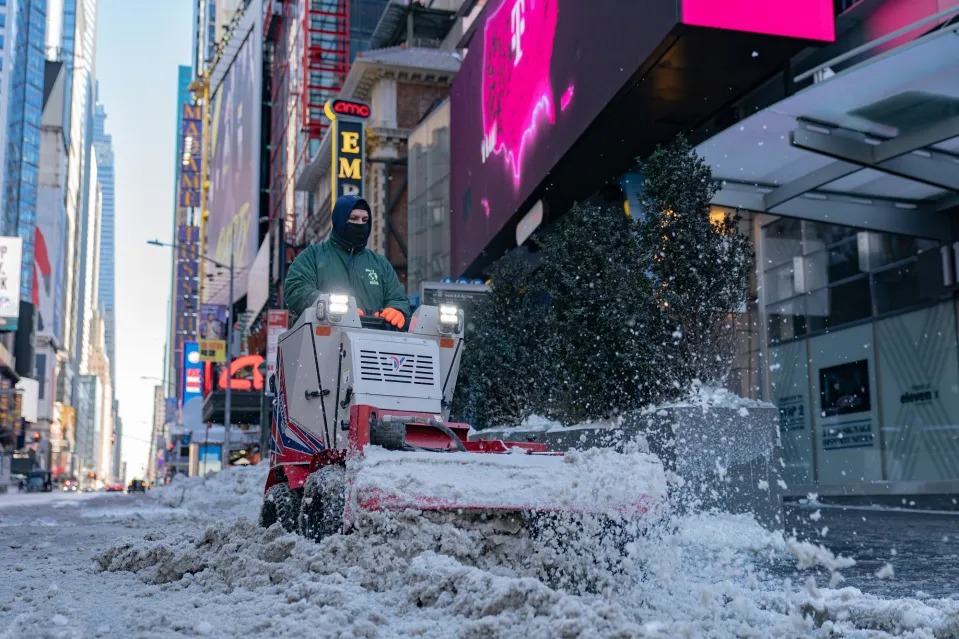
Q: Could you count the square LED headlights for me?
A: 2